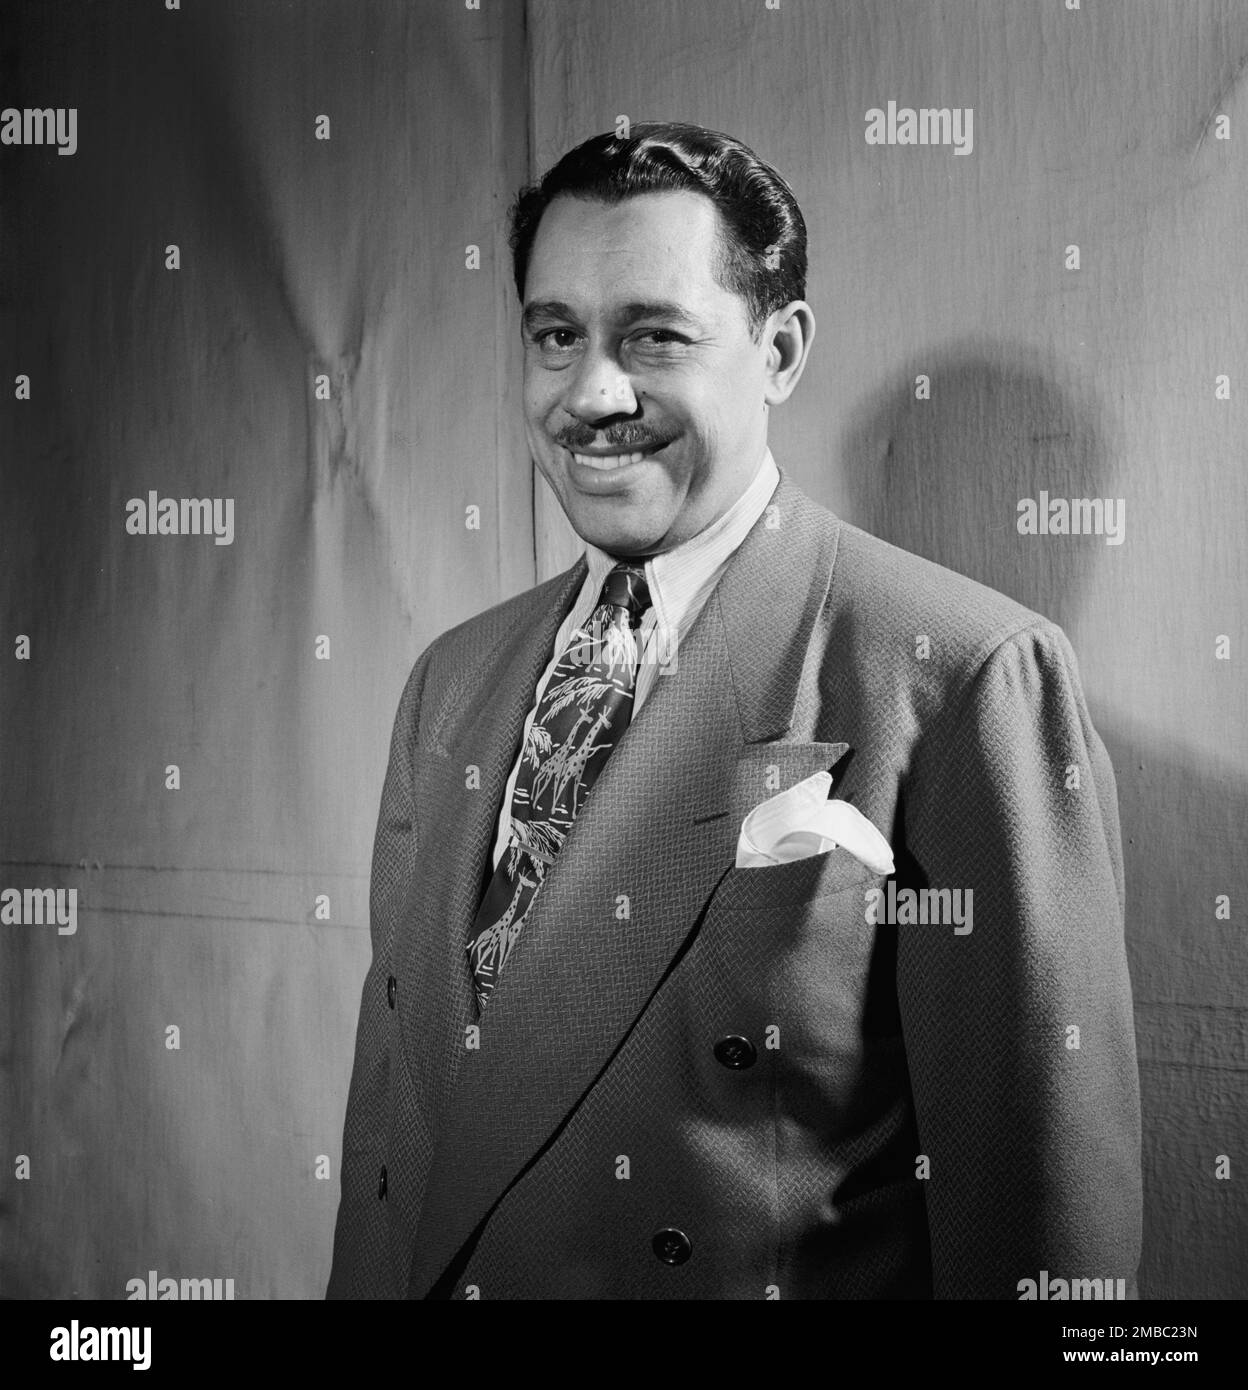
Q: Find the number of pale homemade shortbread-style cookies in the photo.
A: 0